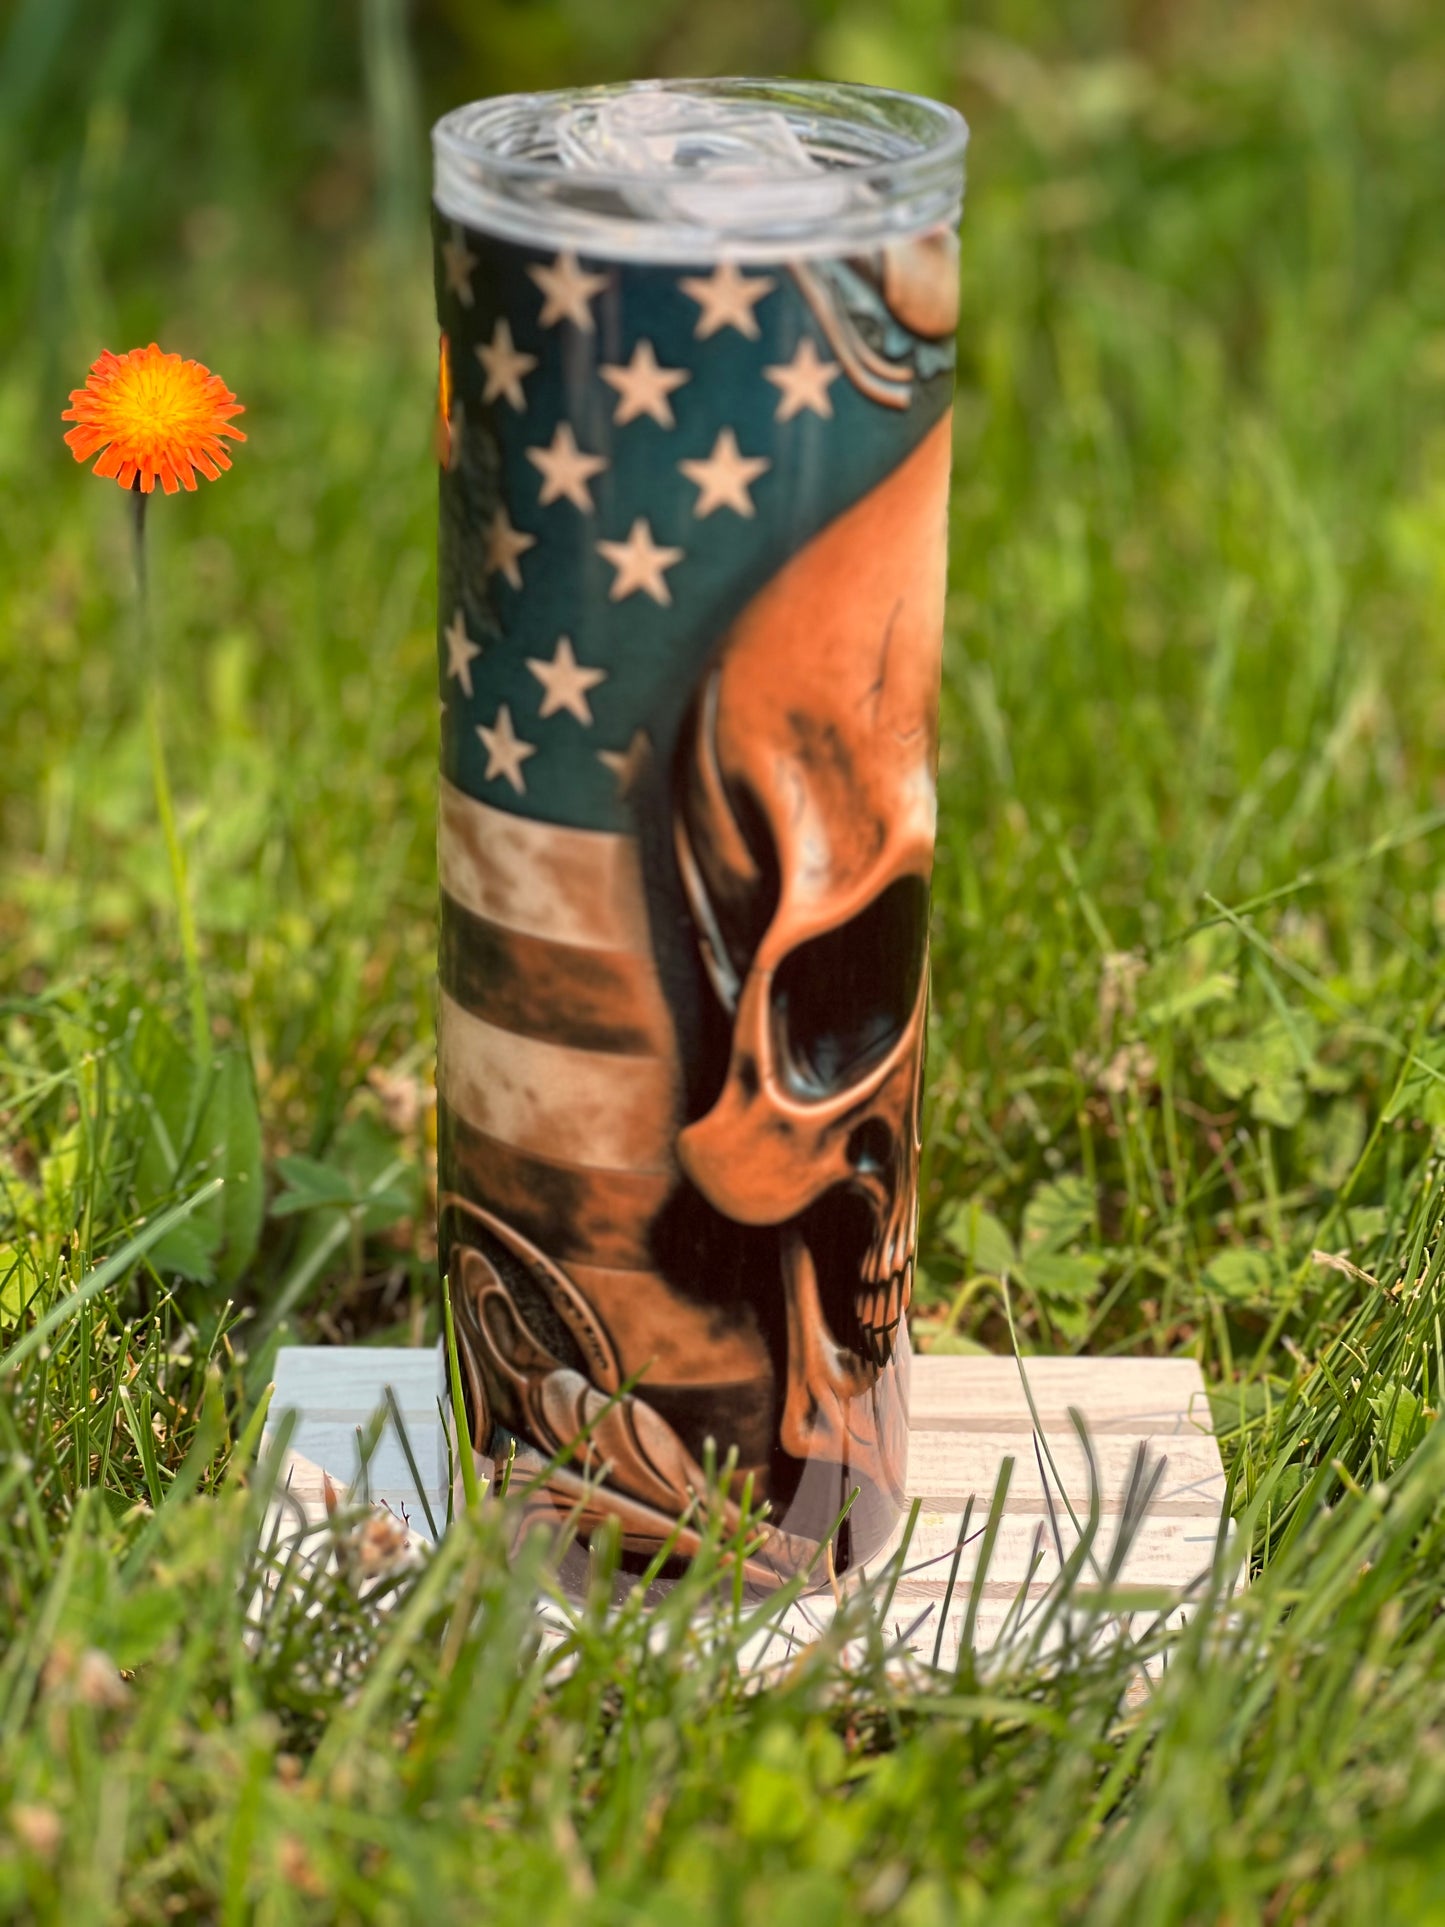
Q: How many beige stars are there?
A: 14